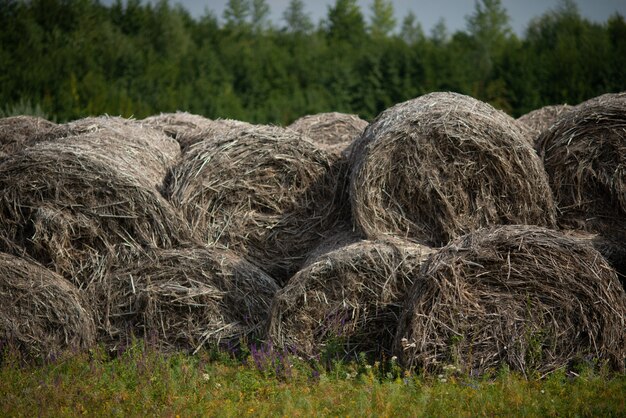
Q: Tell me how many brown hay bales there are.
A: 12